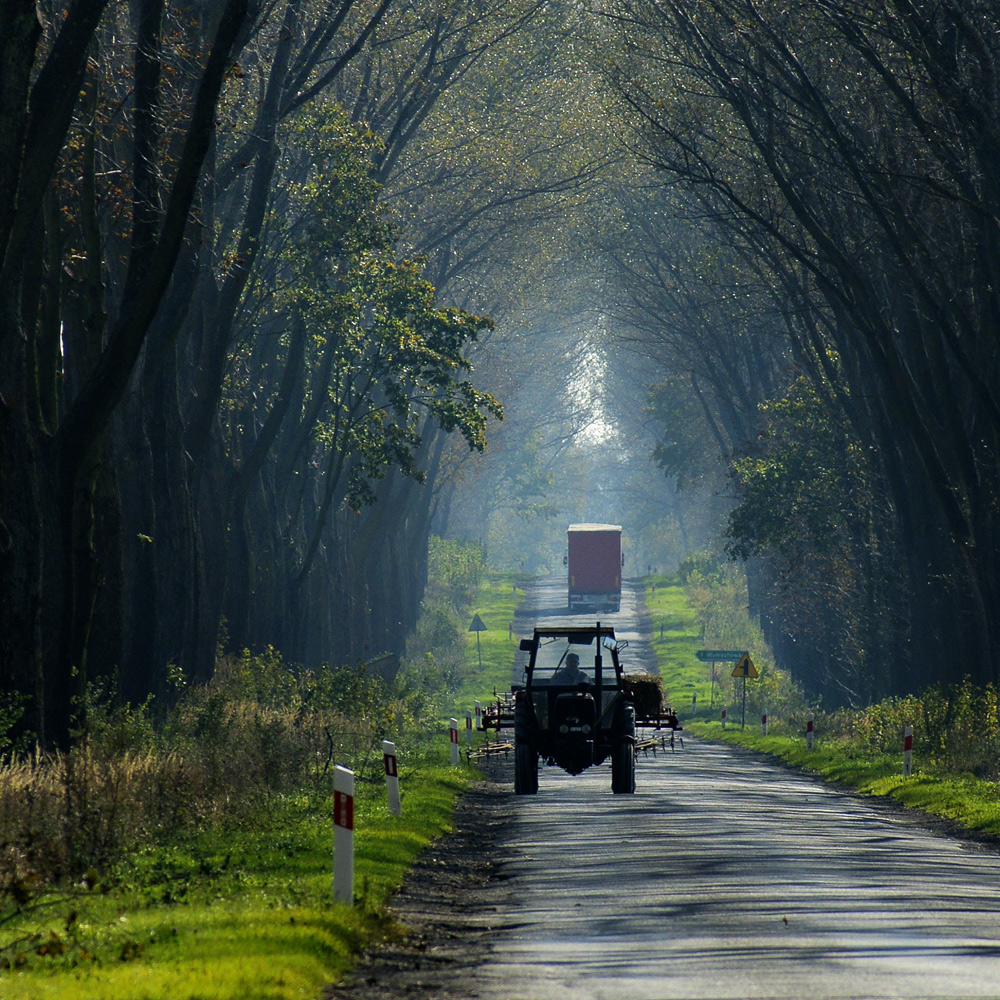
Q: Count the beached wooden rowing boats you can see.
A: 0